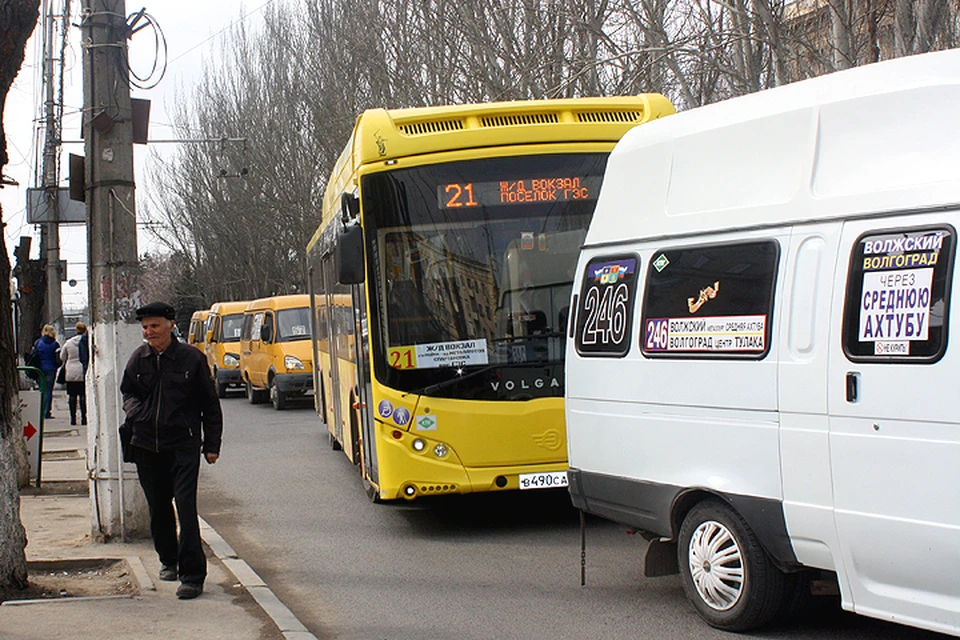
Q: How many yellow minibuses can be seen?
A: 3